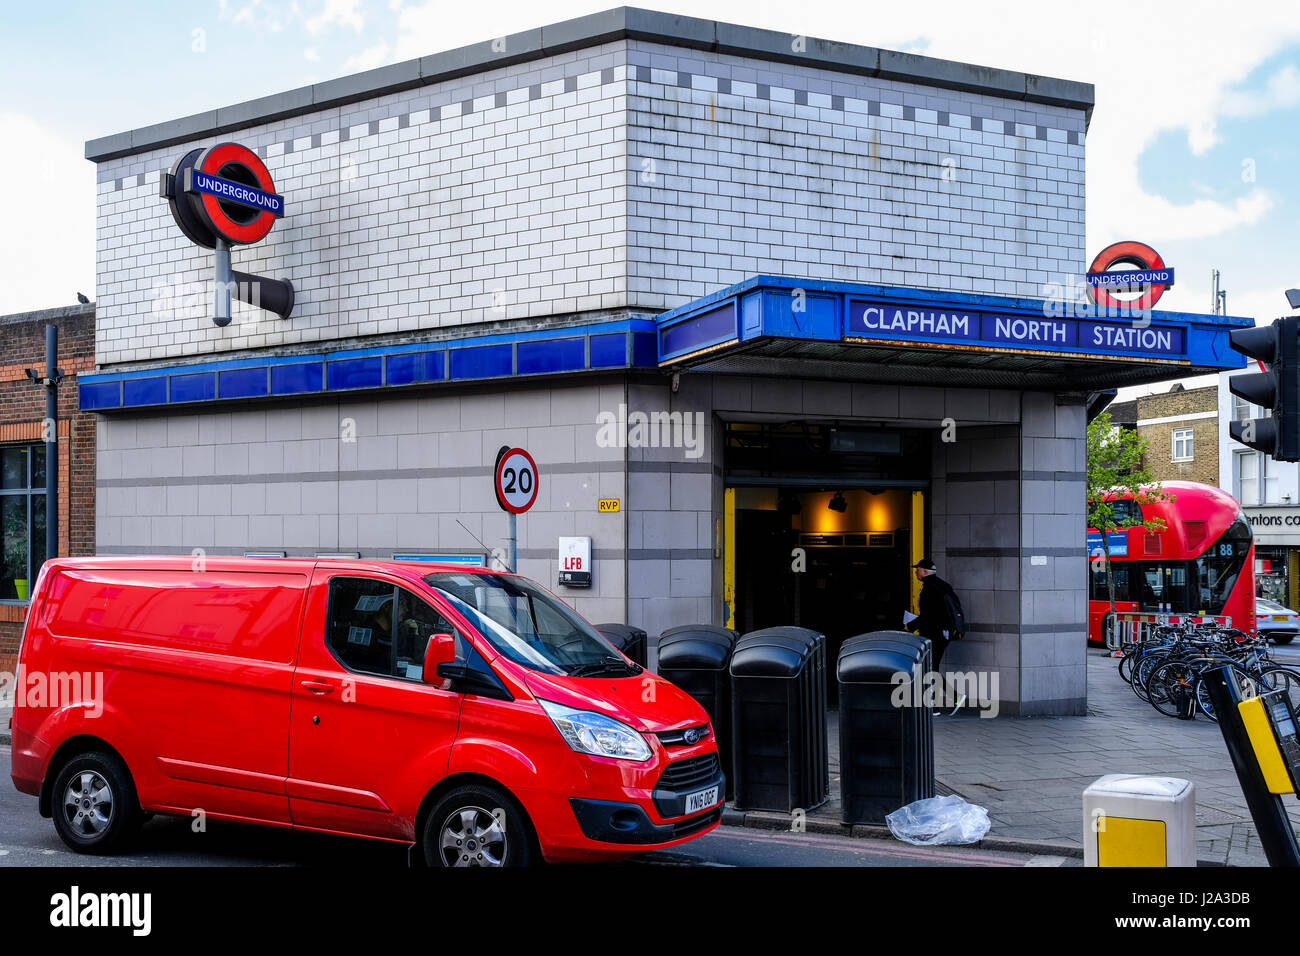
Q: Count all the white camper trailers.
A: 0